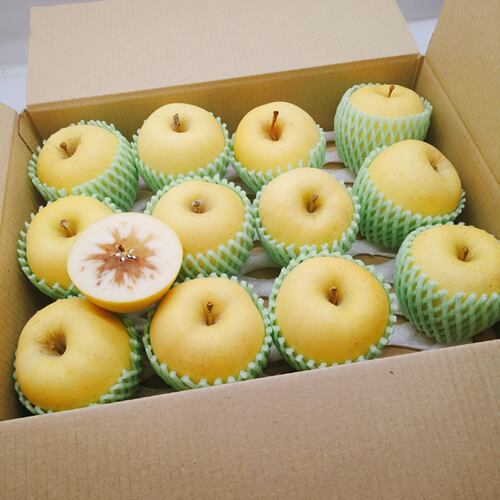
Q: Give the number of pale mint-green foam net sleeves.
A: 12